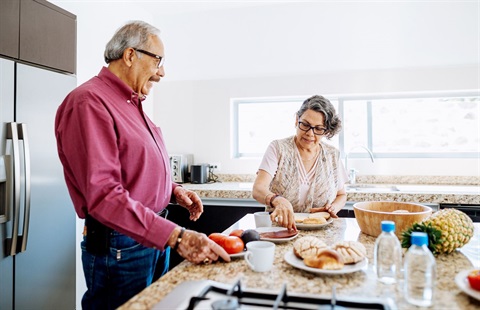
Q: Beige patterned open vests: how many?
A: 1